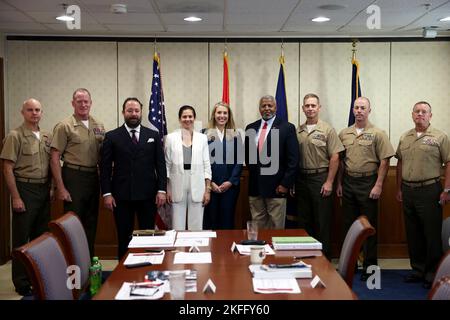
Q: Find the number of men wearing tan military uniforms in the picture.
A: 5